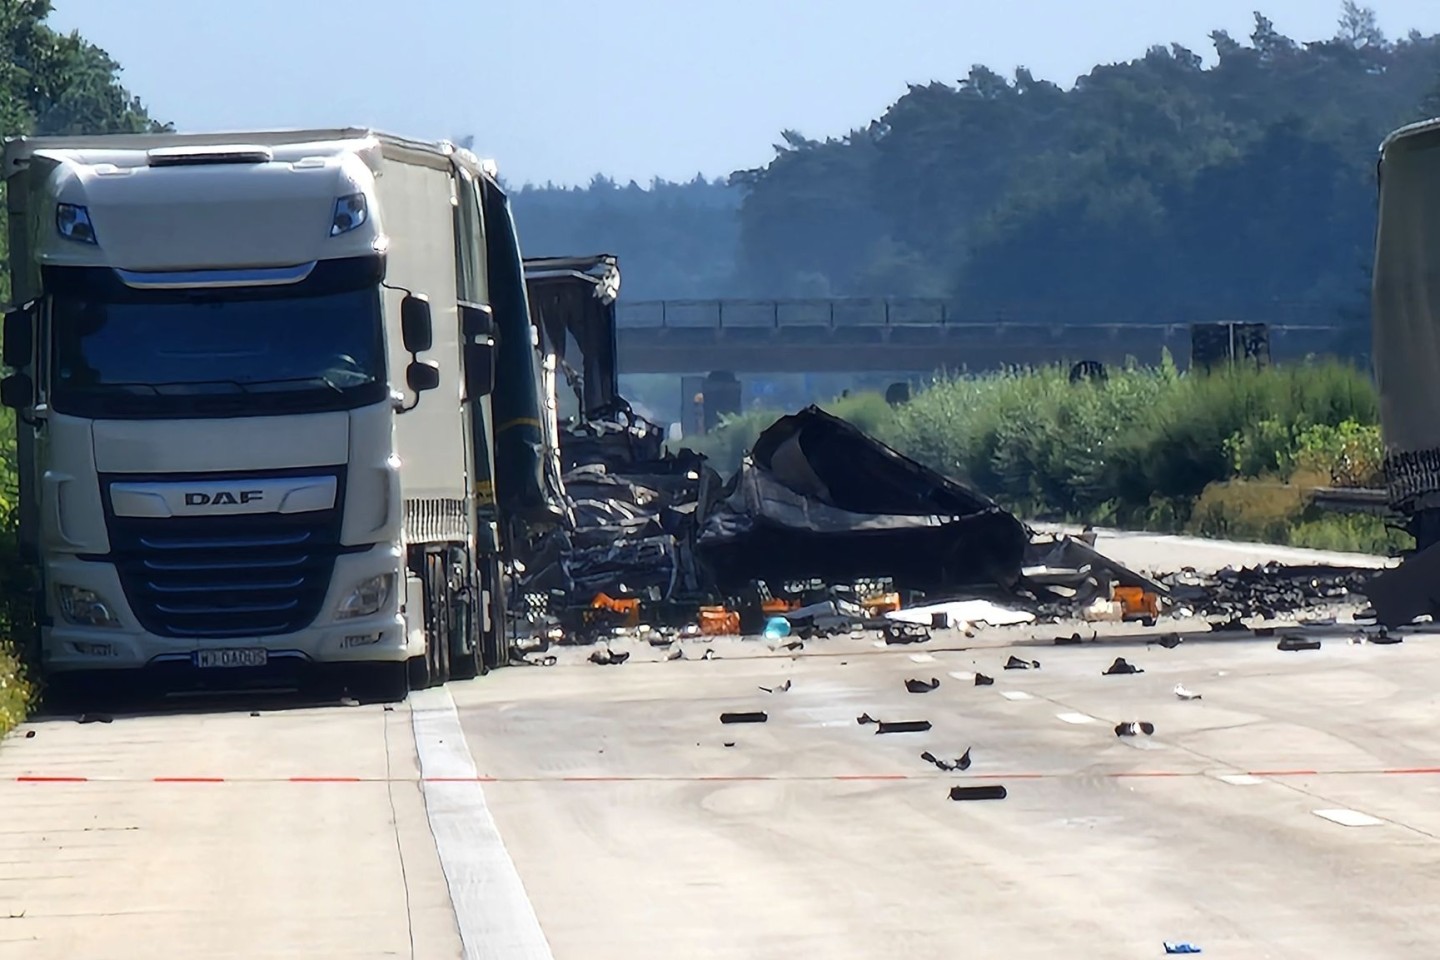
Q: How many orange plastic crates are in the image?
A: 5